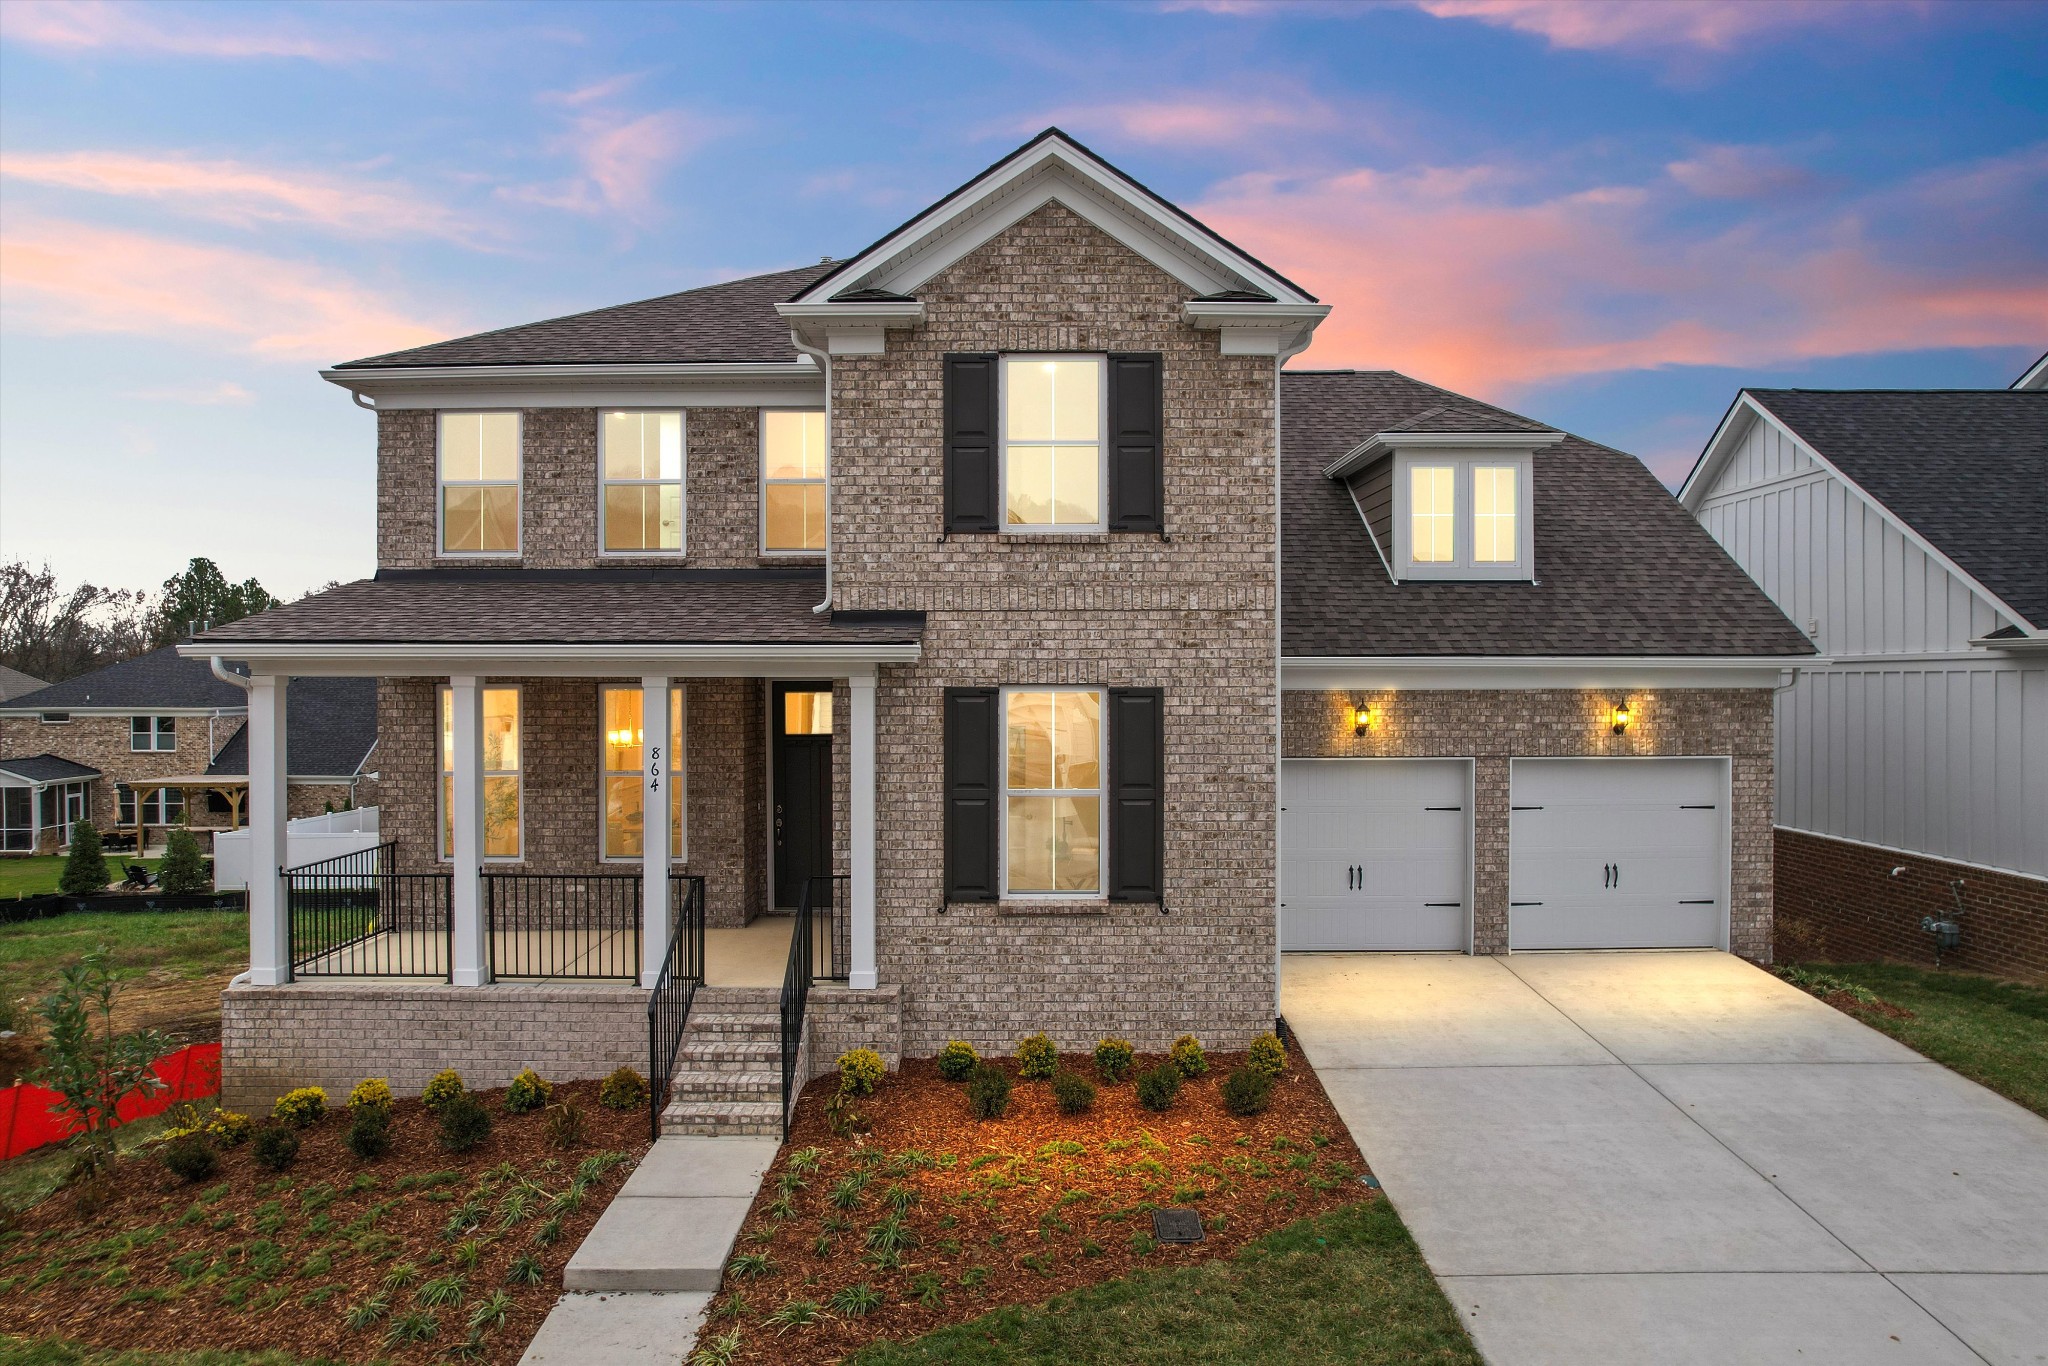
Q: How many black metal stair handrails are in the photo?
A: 2